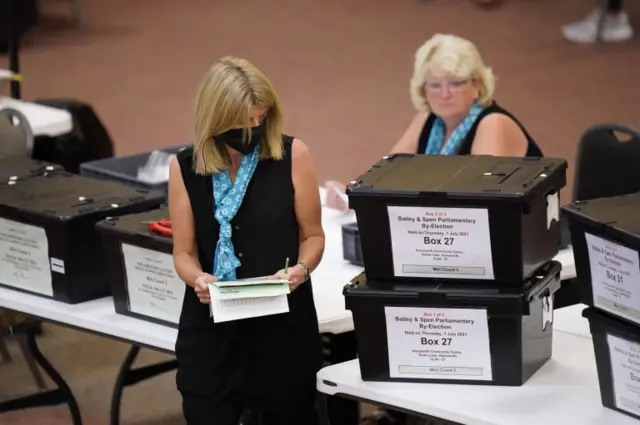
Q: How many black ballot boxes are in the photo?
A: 7